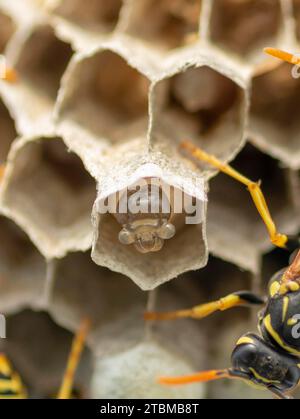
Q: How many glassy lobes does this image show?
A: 2